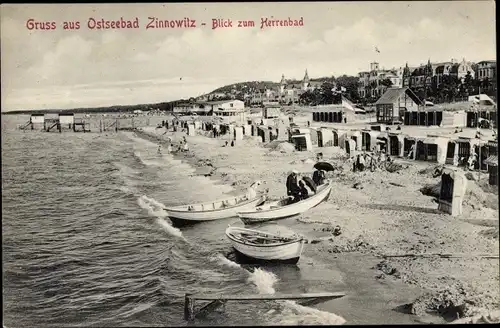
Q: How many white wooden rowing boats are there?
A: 3